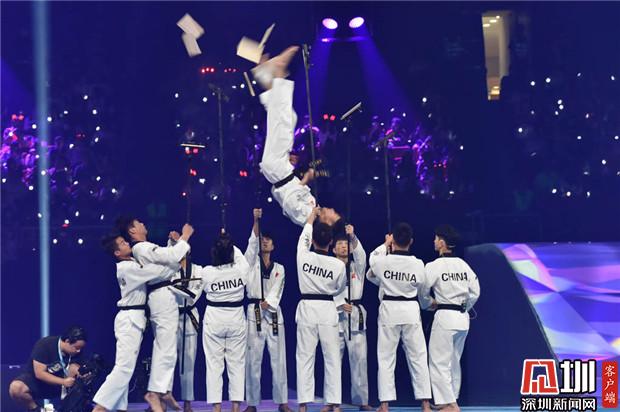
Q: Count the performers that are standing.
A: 9